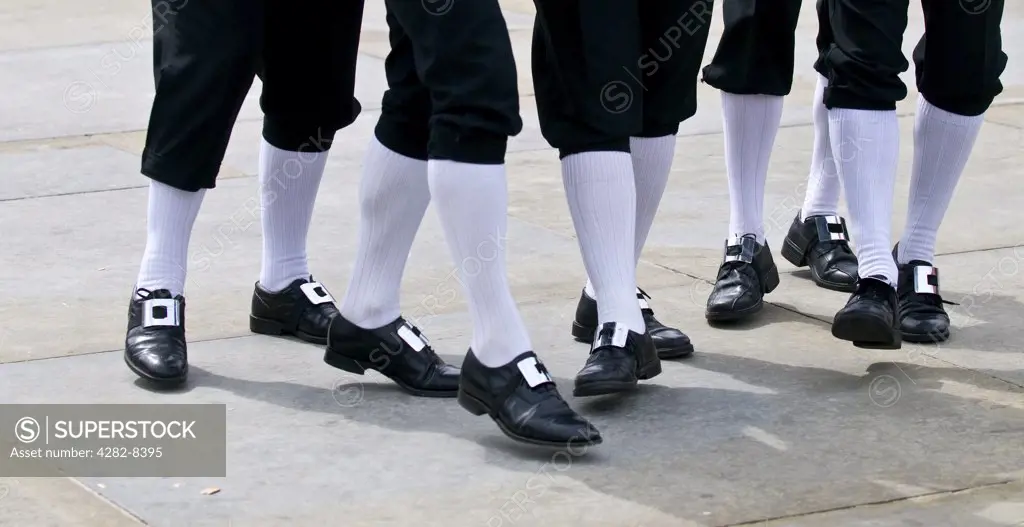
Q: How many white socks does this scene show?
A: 10